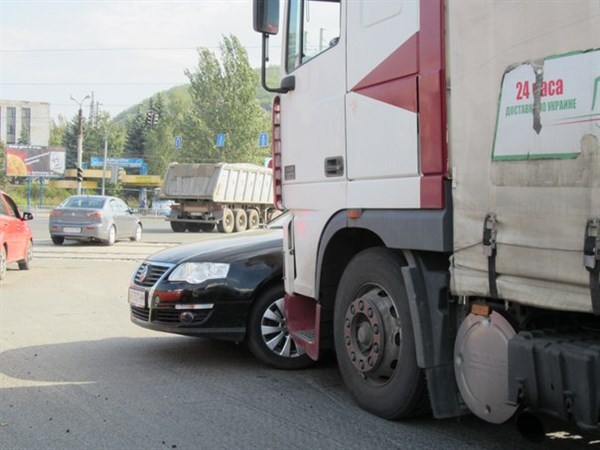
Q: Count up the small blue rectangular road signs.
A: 3